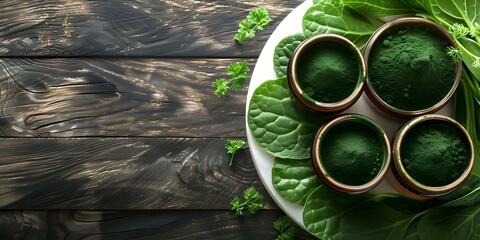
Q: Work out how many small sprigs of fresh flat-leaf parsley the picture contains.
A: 5